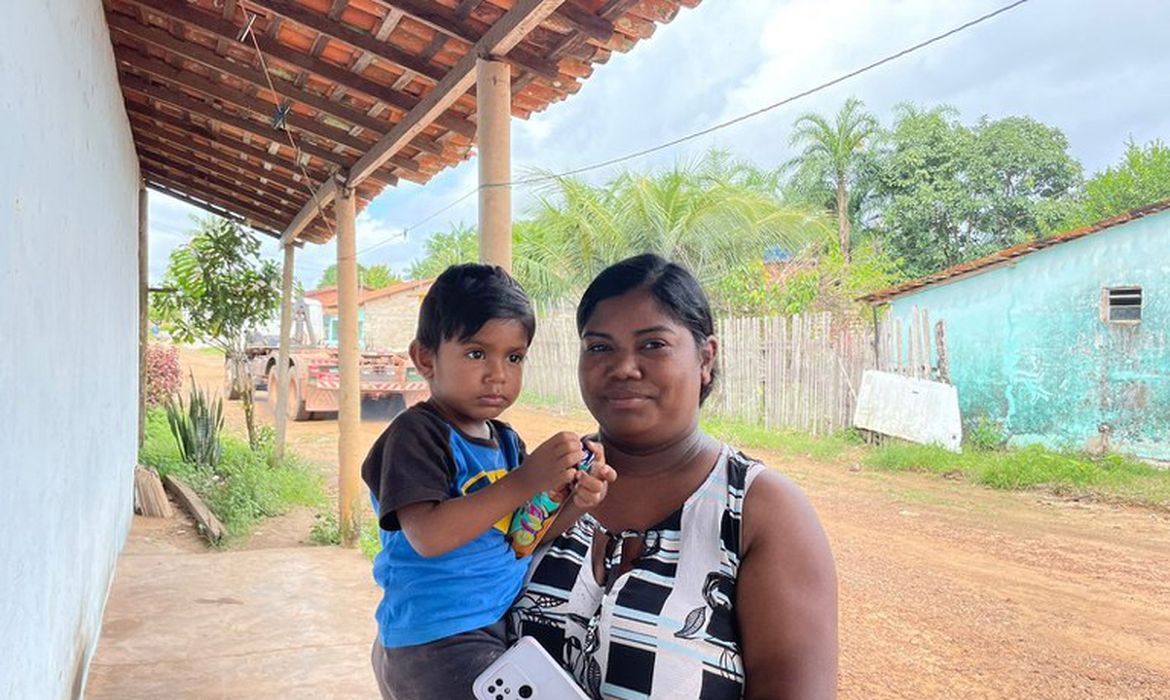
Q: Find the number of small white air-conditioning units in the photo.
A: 0